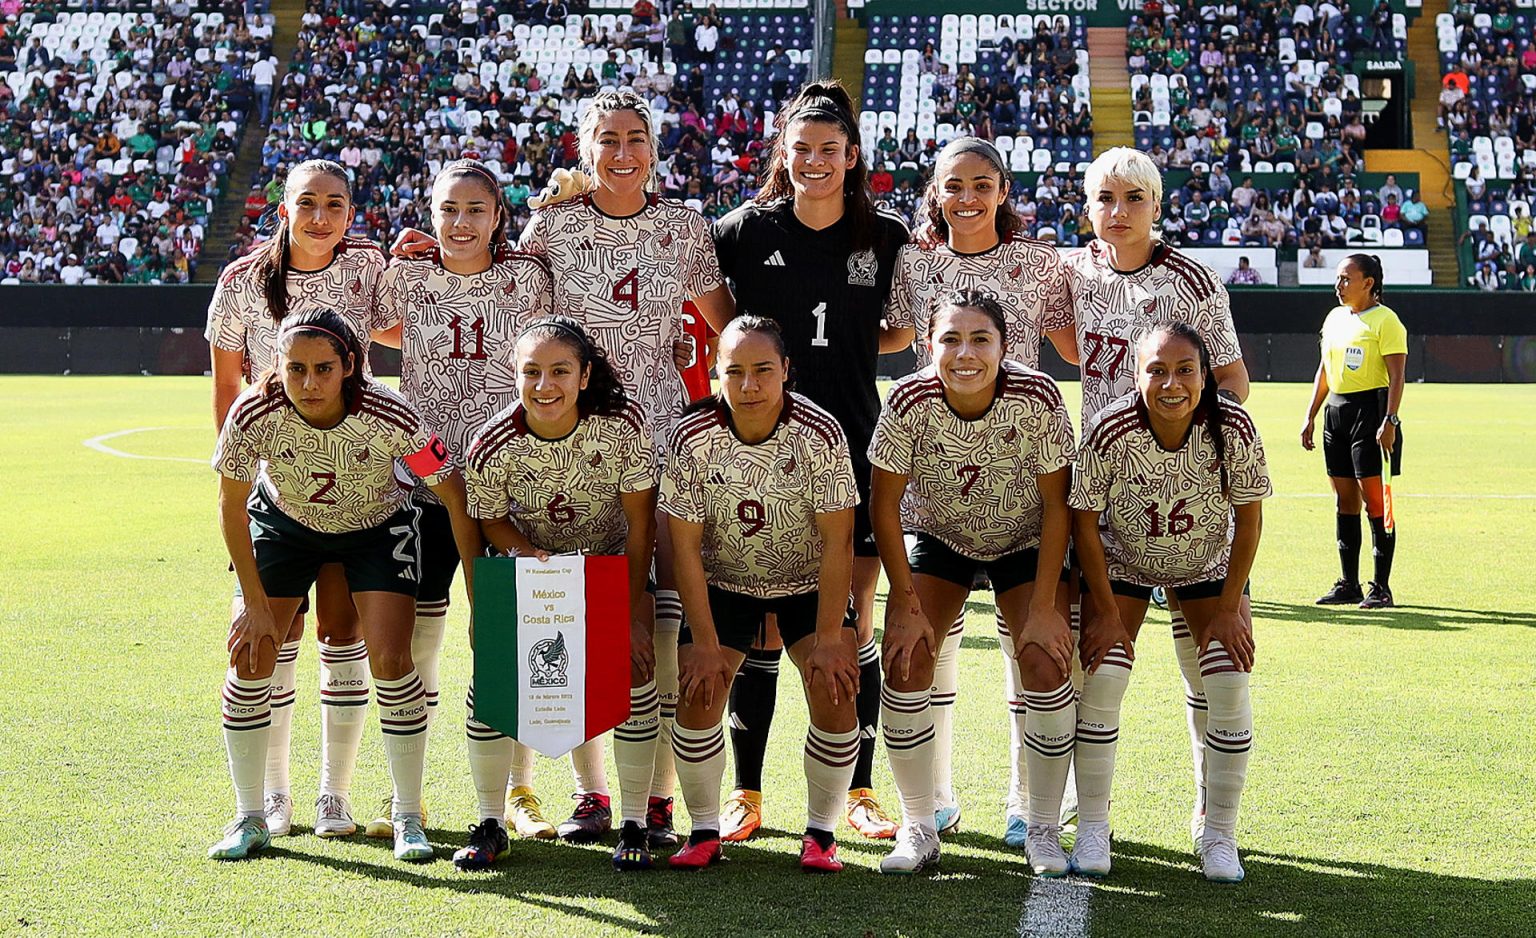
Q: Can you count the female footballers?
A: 11